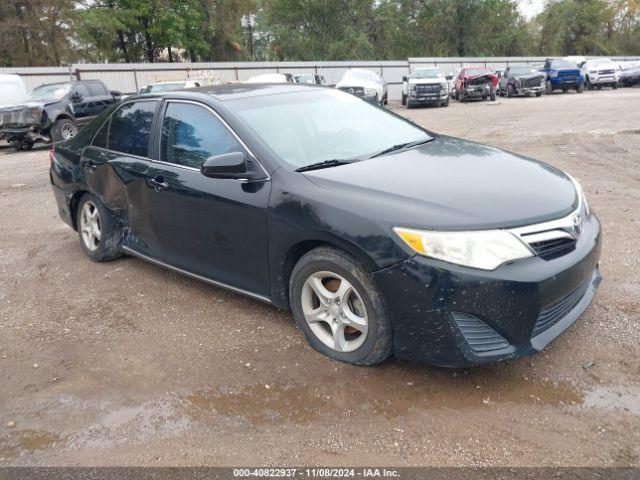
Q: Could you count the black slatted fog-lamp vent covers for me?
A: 1